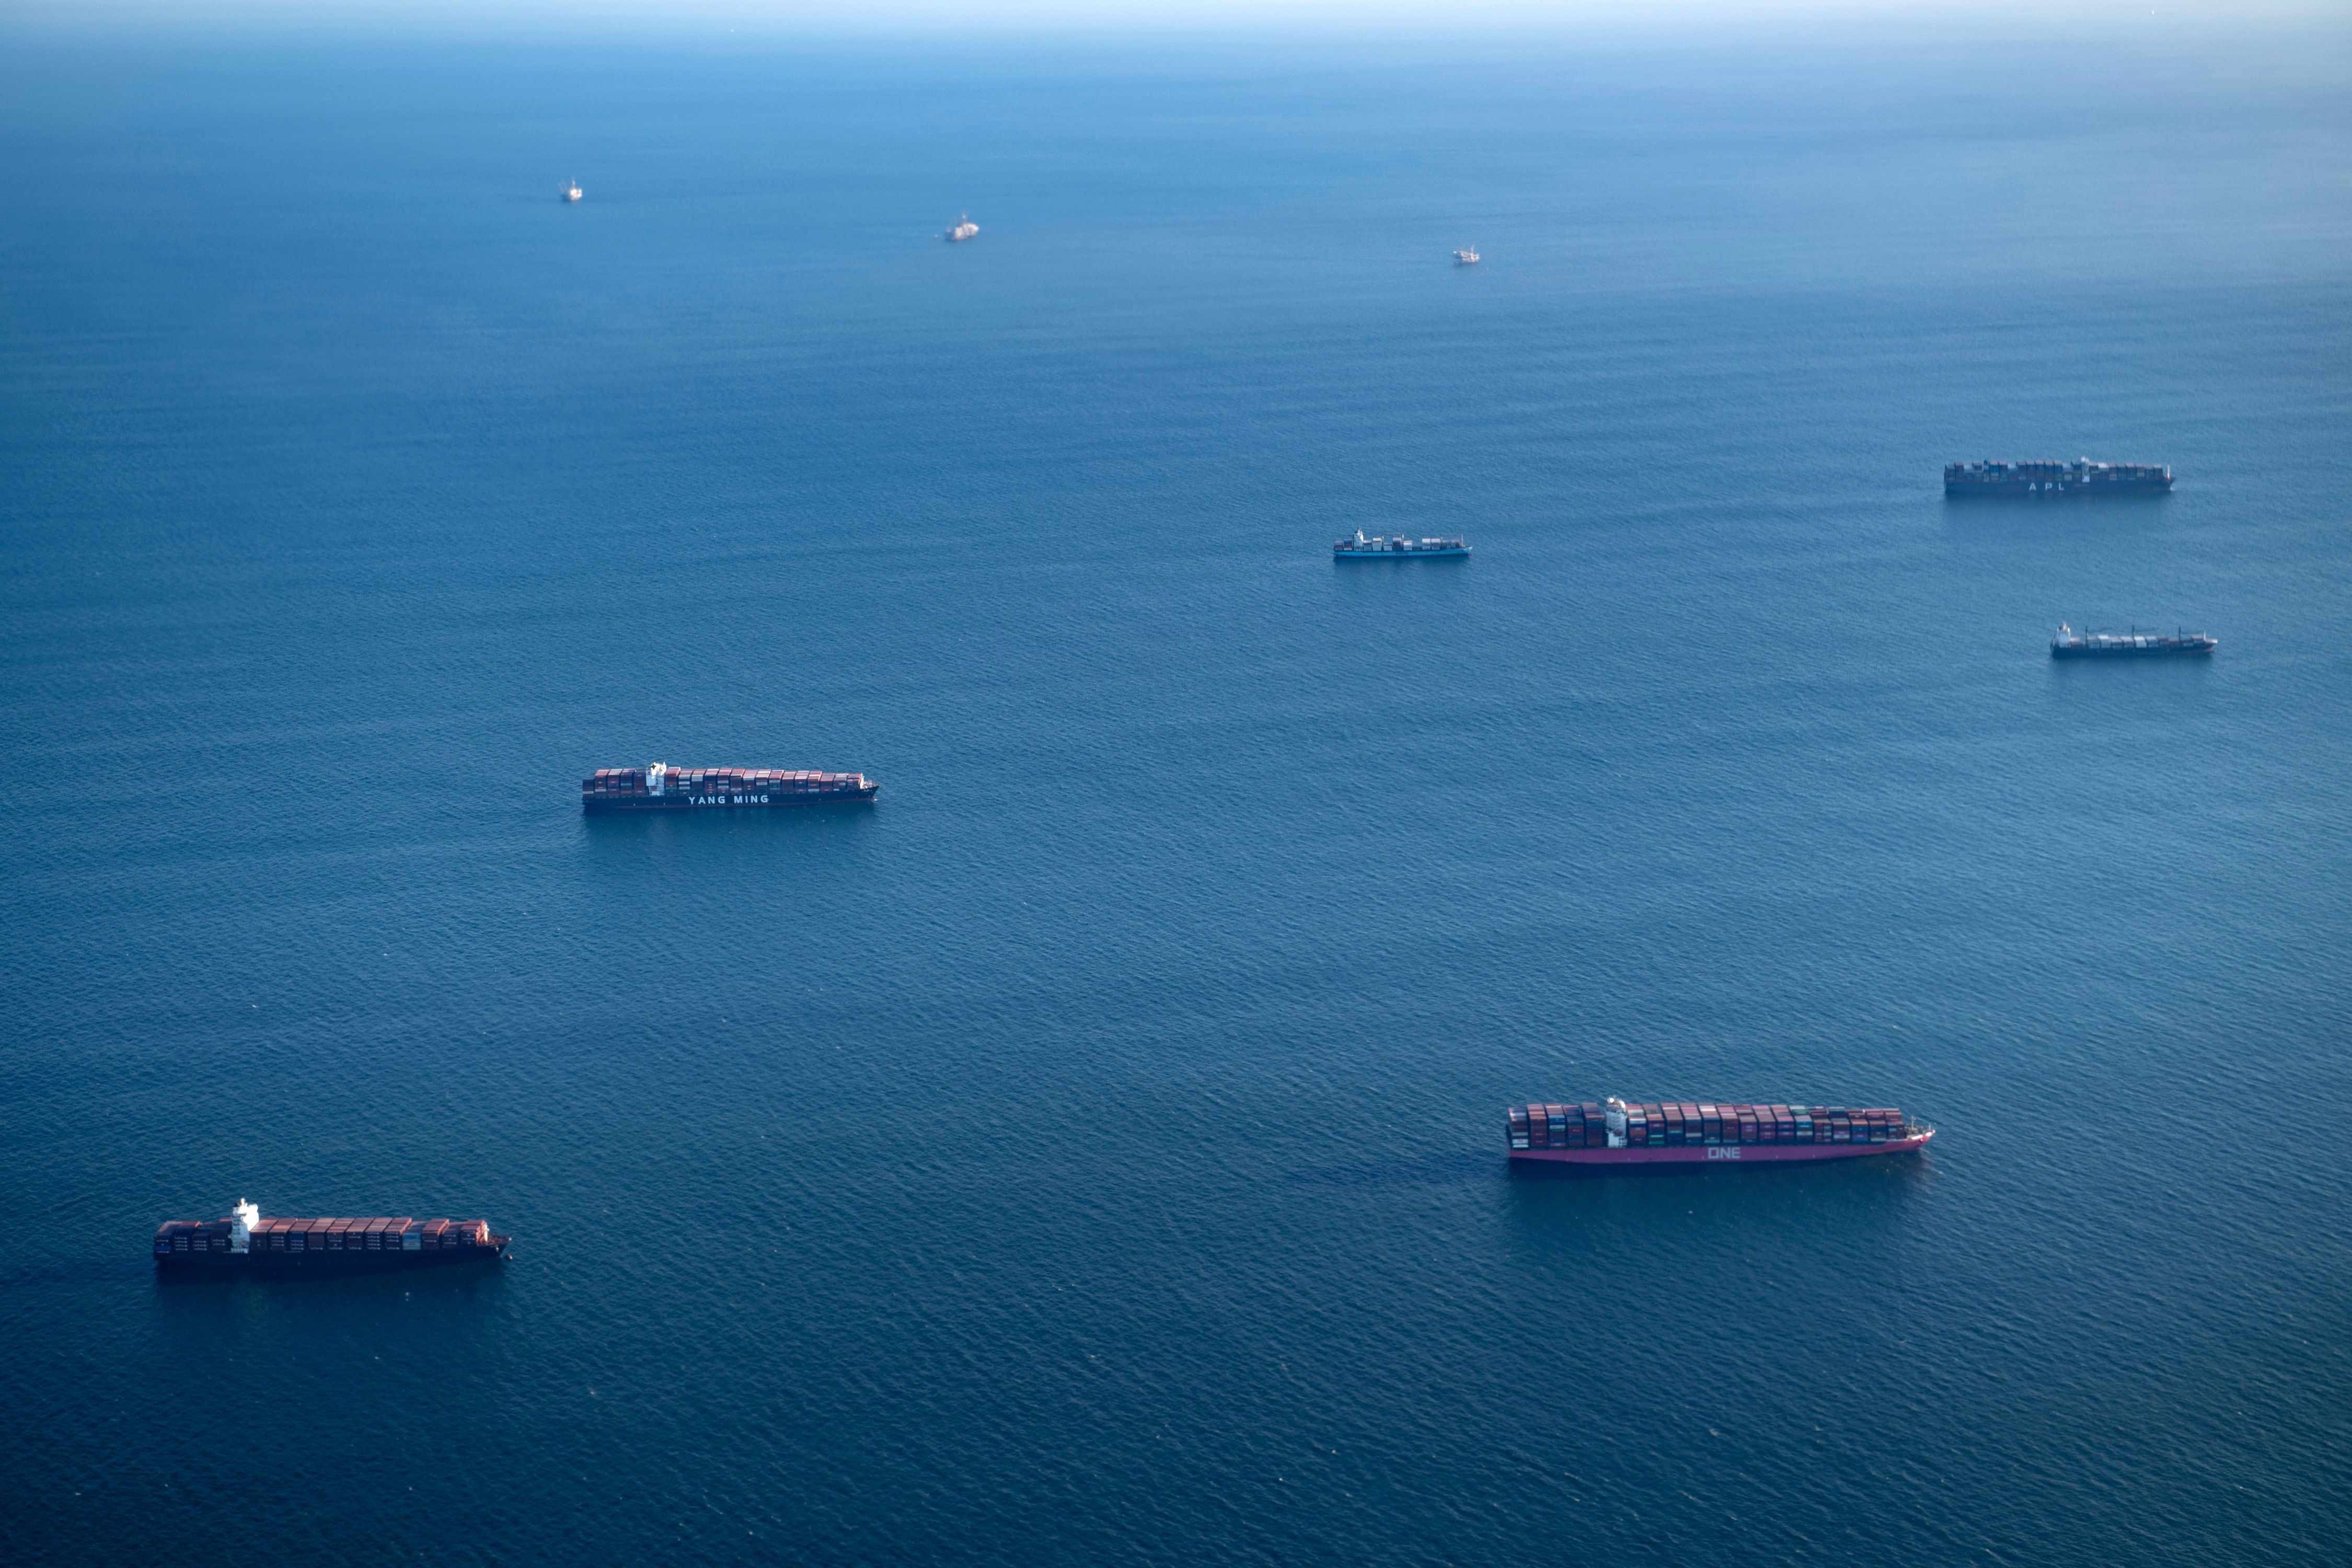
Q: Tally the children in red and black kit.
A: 0